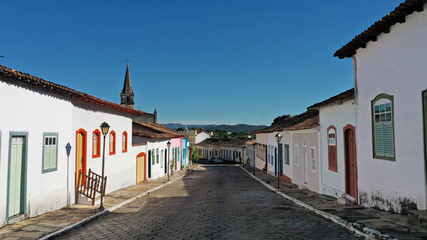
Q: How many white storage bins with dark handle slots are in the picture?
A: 0